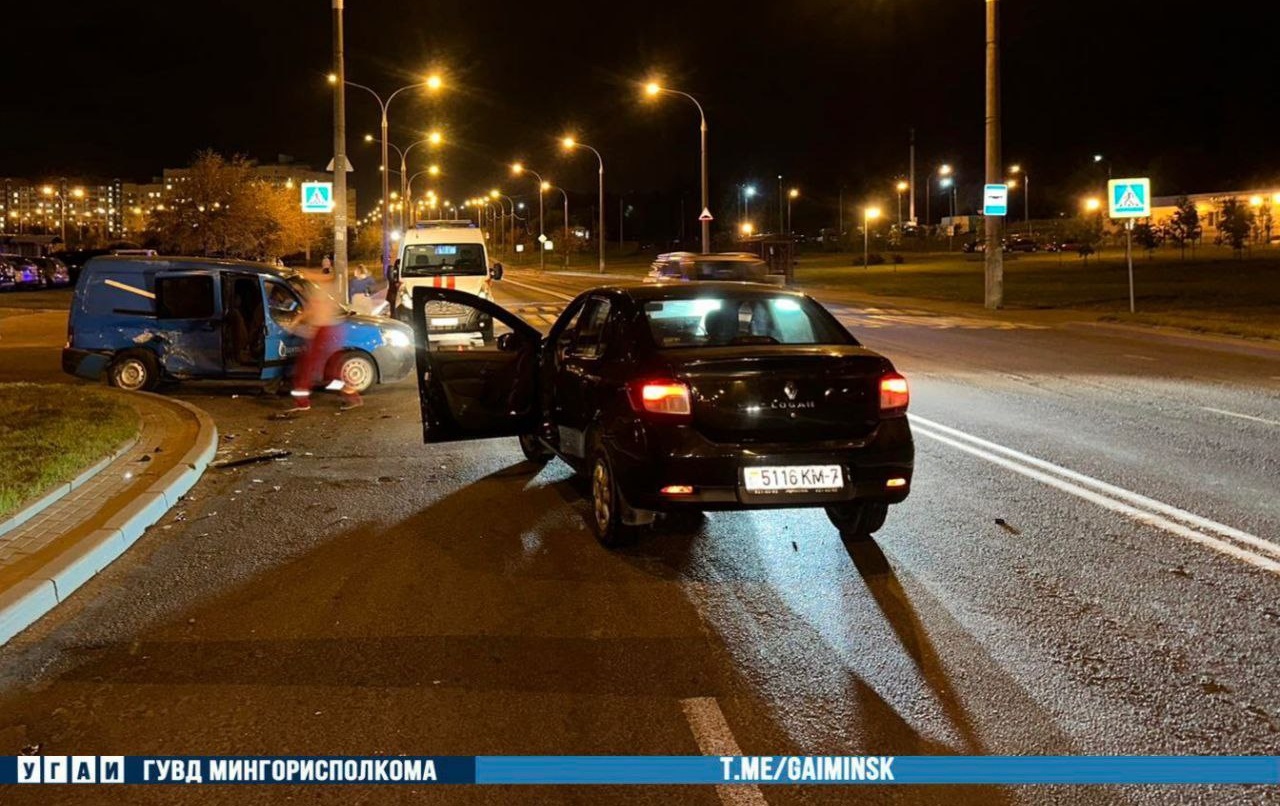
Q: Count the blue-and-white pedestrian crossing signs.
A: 2